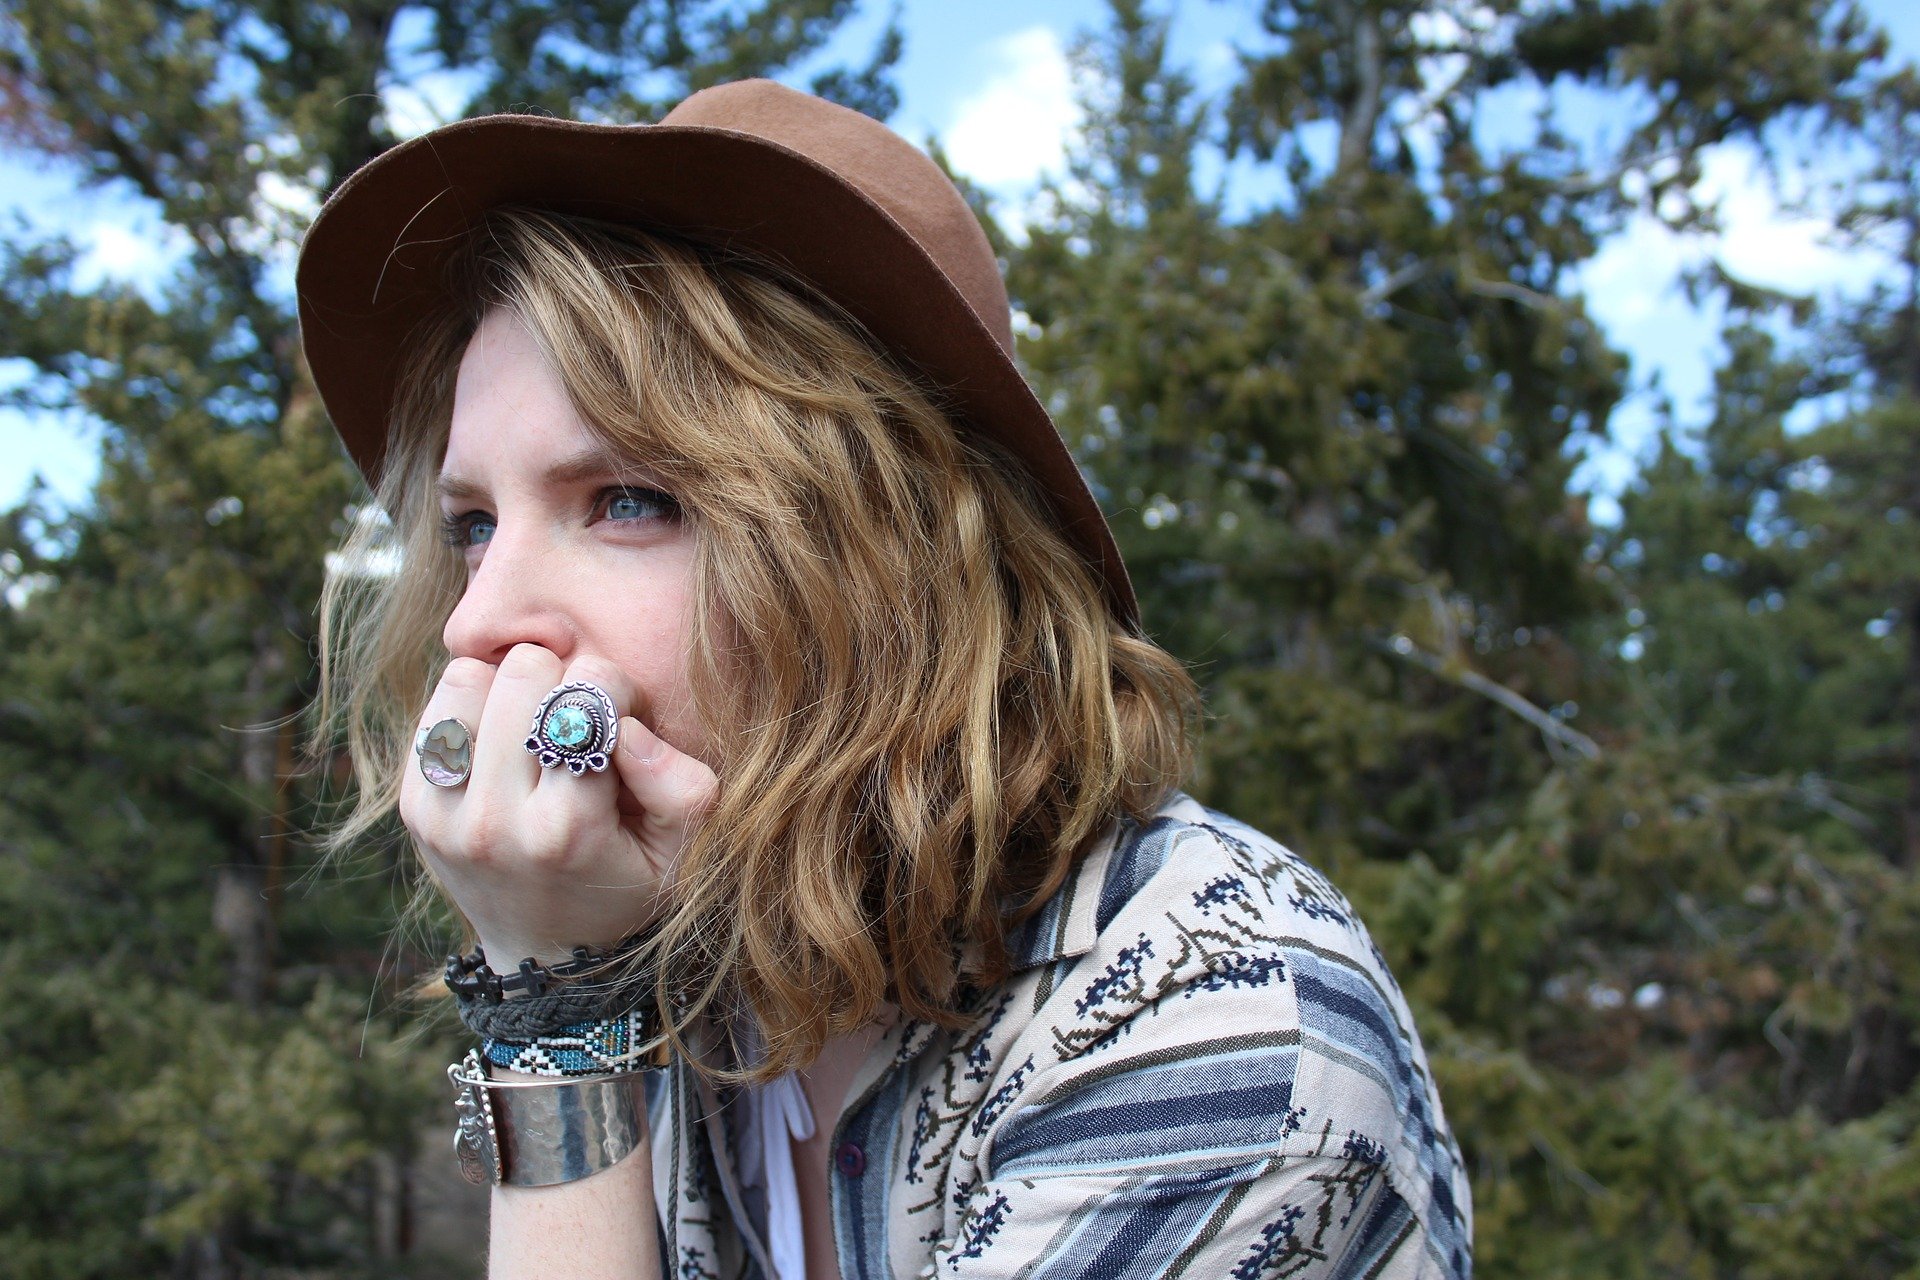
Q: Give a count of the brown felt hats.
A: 1